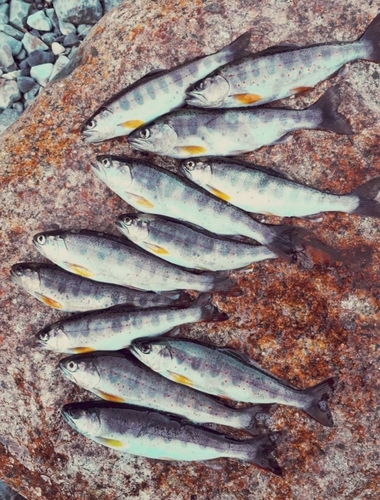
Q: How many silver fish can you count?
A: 12